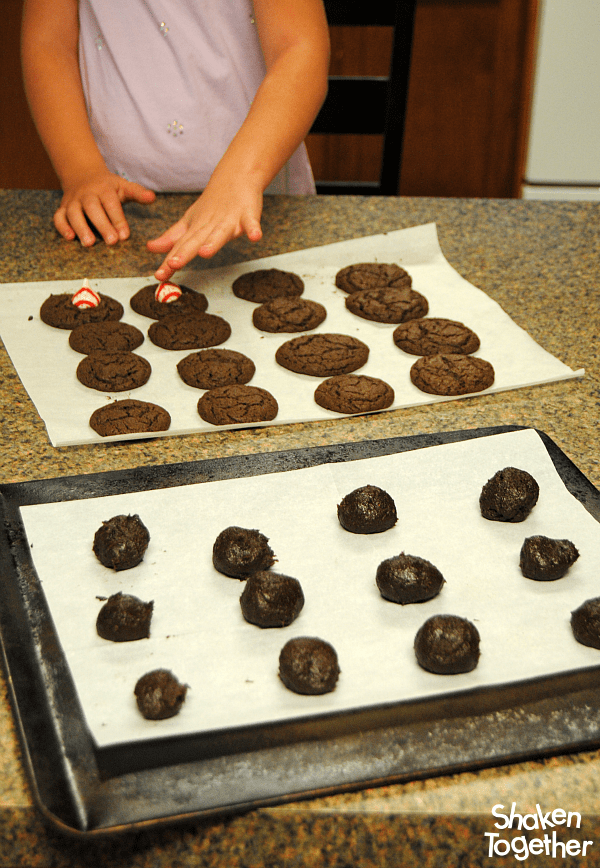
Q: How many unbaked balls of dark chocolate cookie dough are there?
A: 12